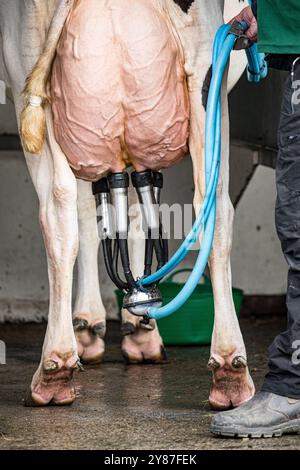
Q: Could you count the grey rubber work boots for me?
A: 1